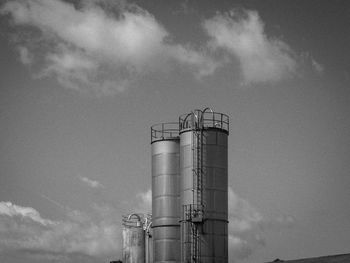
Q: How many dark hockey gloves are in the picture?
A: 0